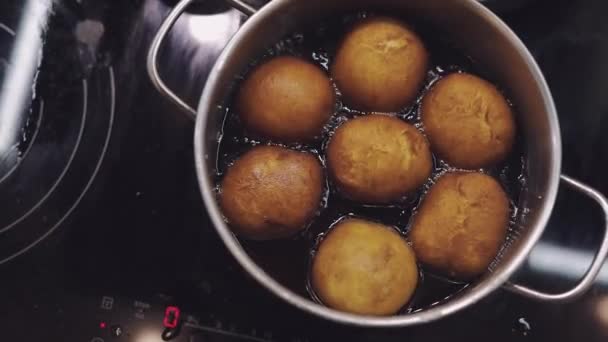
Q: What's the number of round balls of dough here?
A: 7